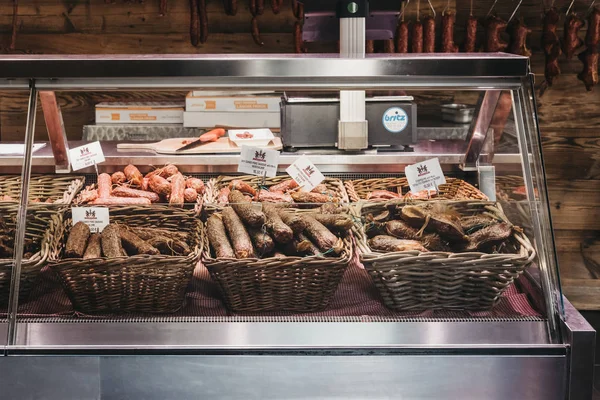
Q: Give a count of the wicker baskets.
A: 8